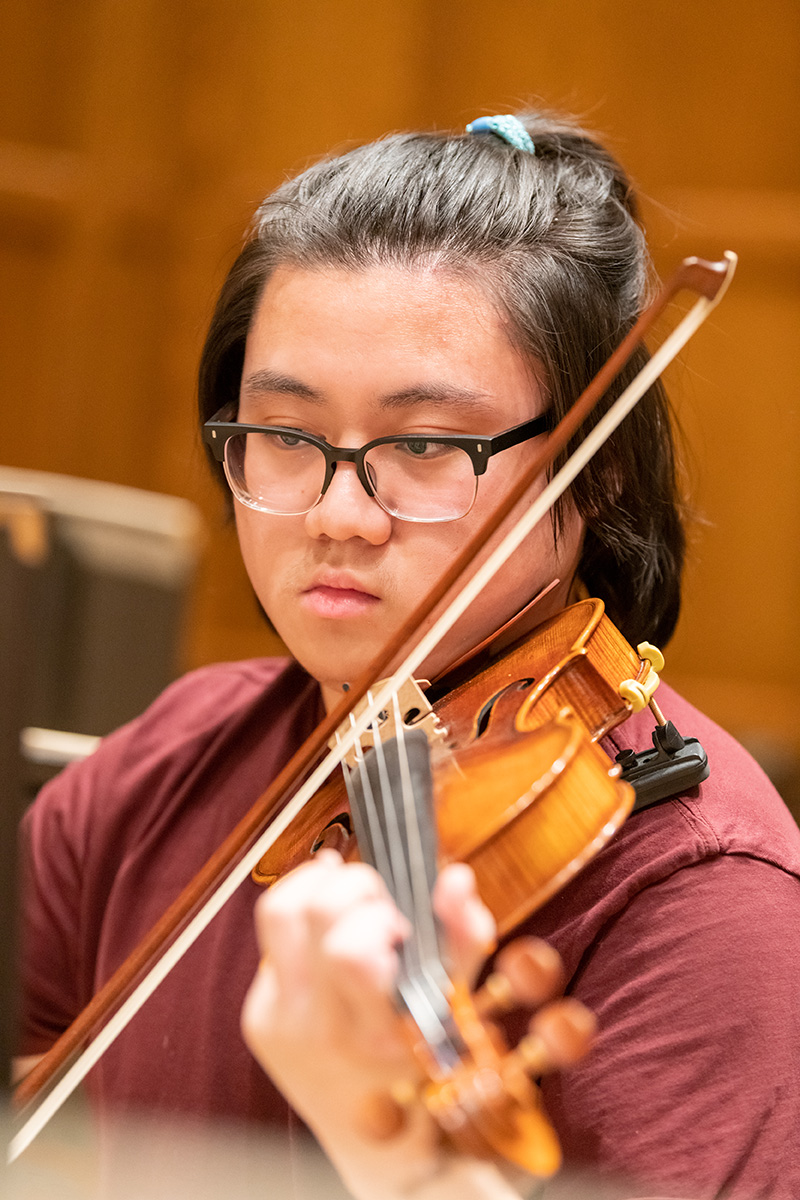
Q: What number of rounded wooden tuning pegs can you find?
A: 3